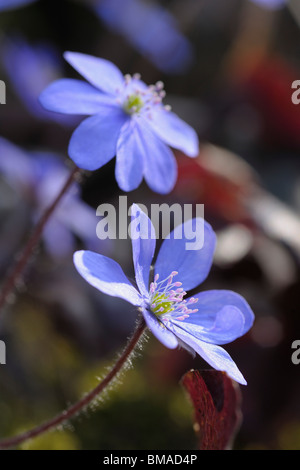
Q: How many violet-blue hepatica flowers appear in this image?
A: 2